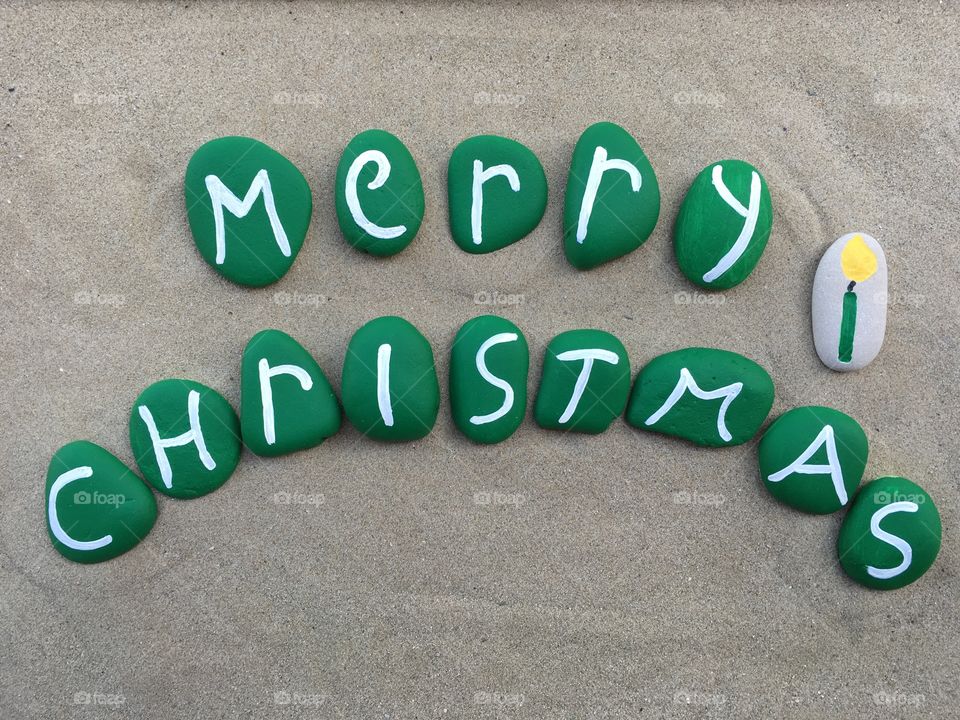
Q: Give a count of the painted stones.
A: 15